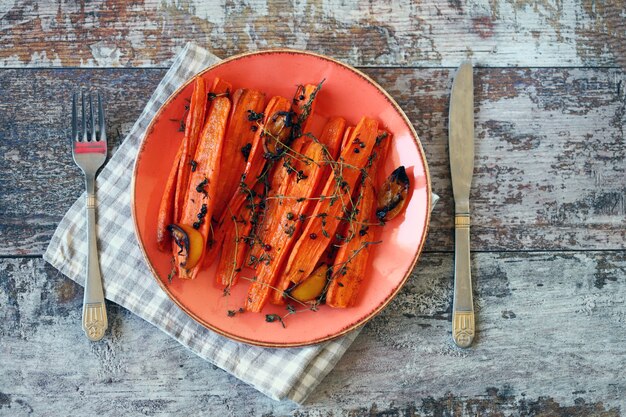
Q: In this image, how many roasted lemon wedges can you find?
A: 4